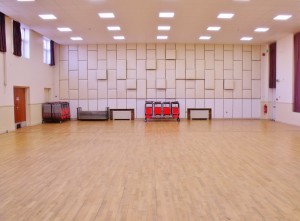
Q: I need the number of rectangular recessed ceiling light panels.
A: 15